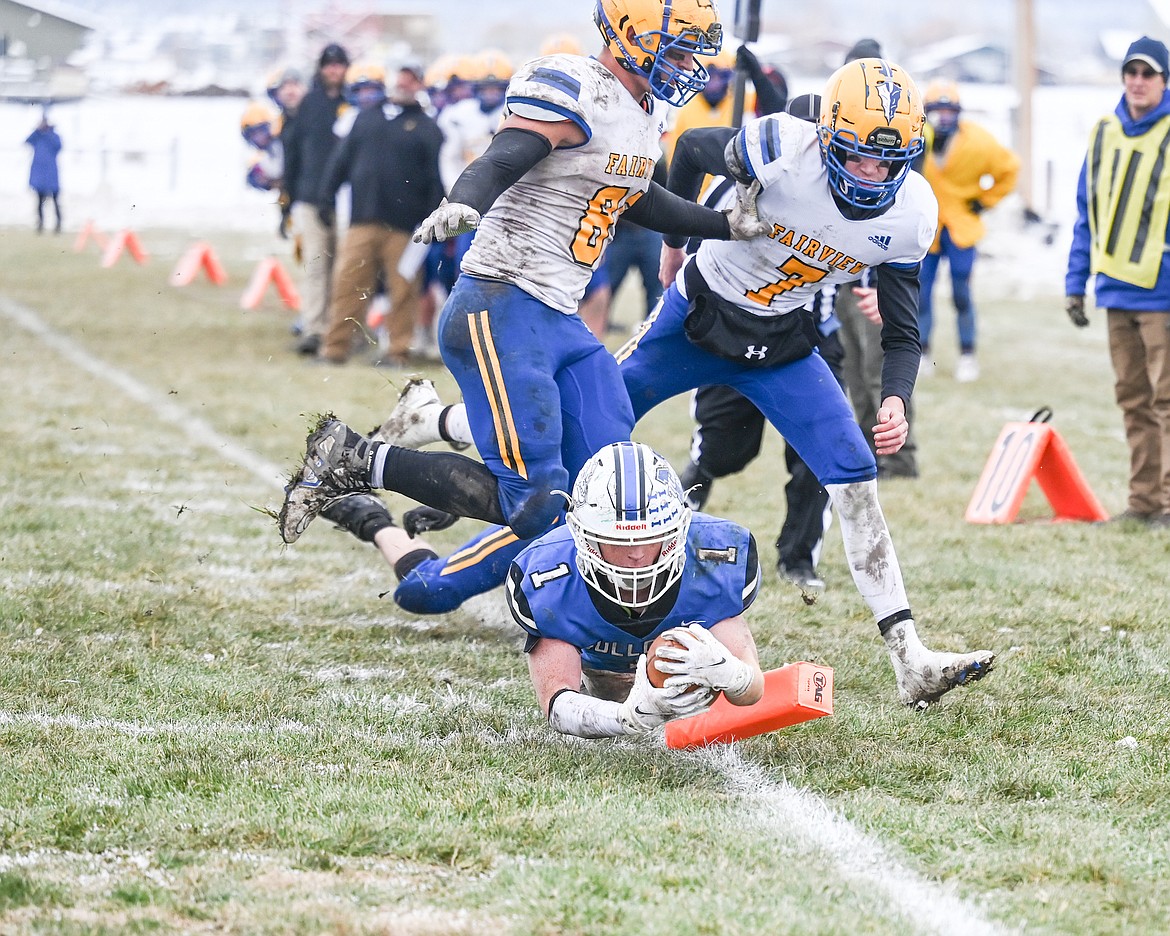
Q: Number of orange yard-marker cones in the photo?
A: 5